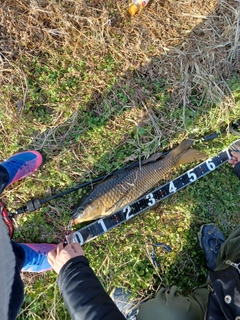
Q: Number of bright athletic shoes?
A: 2